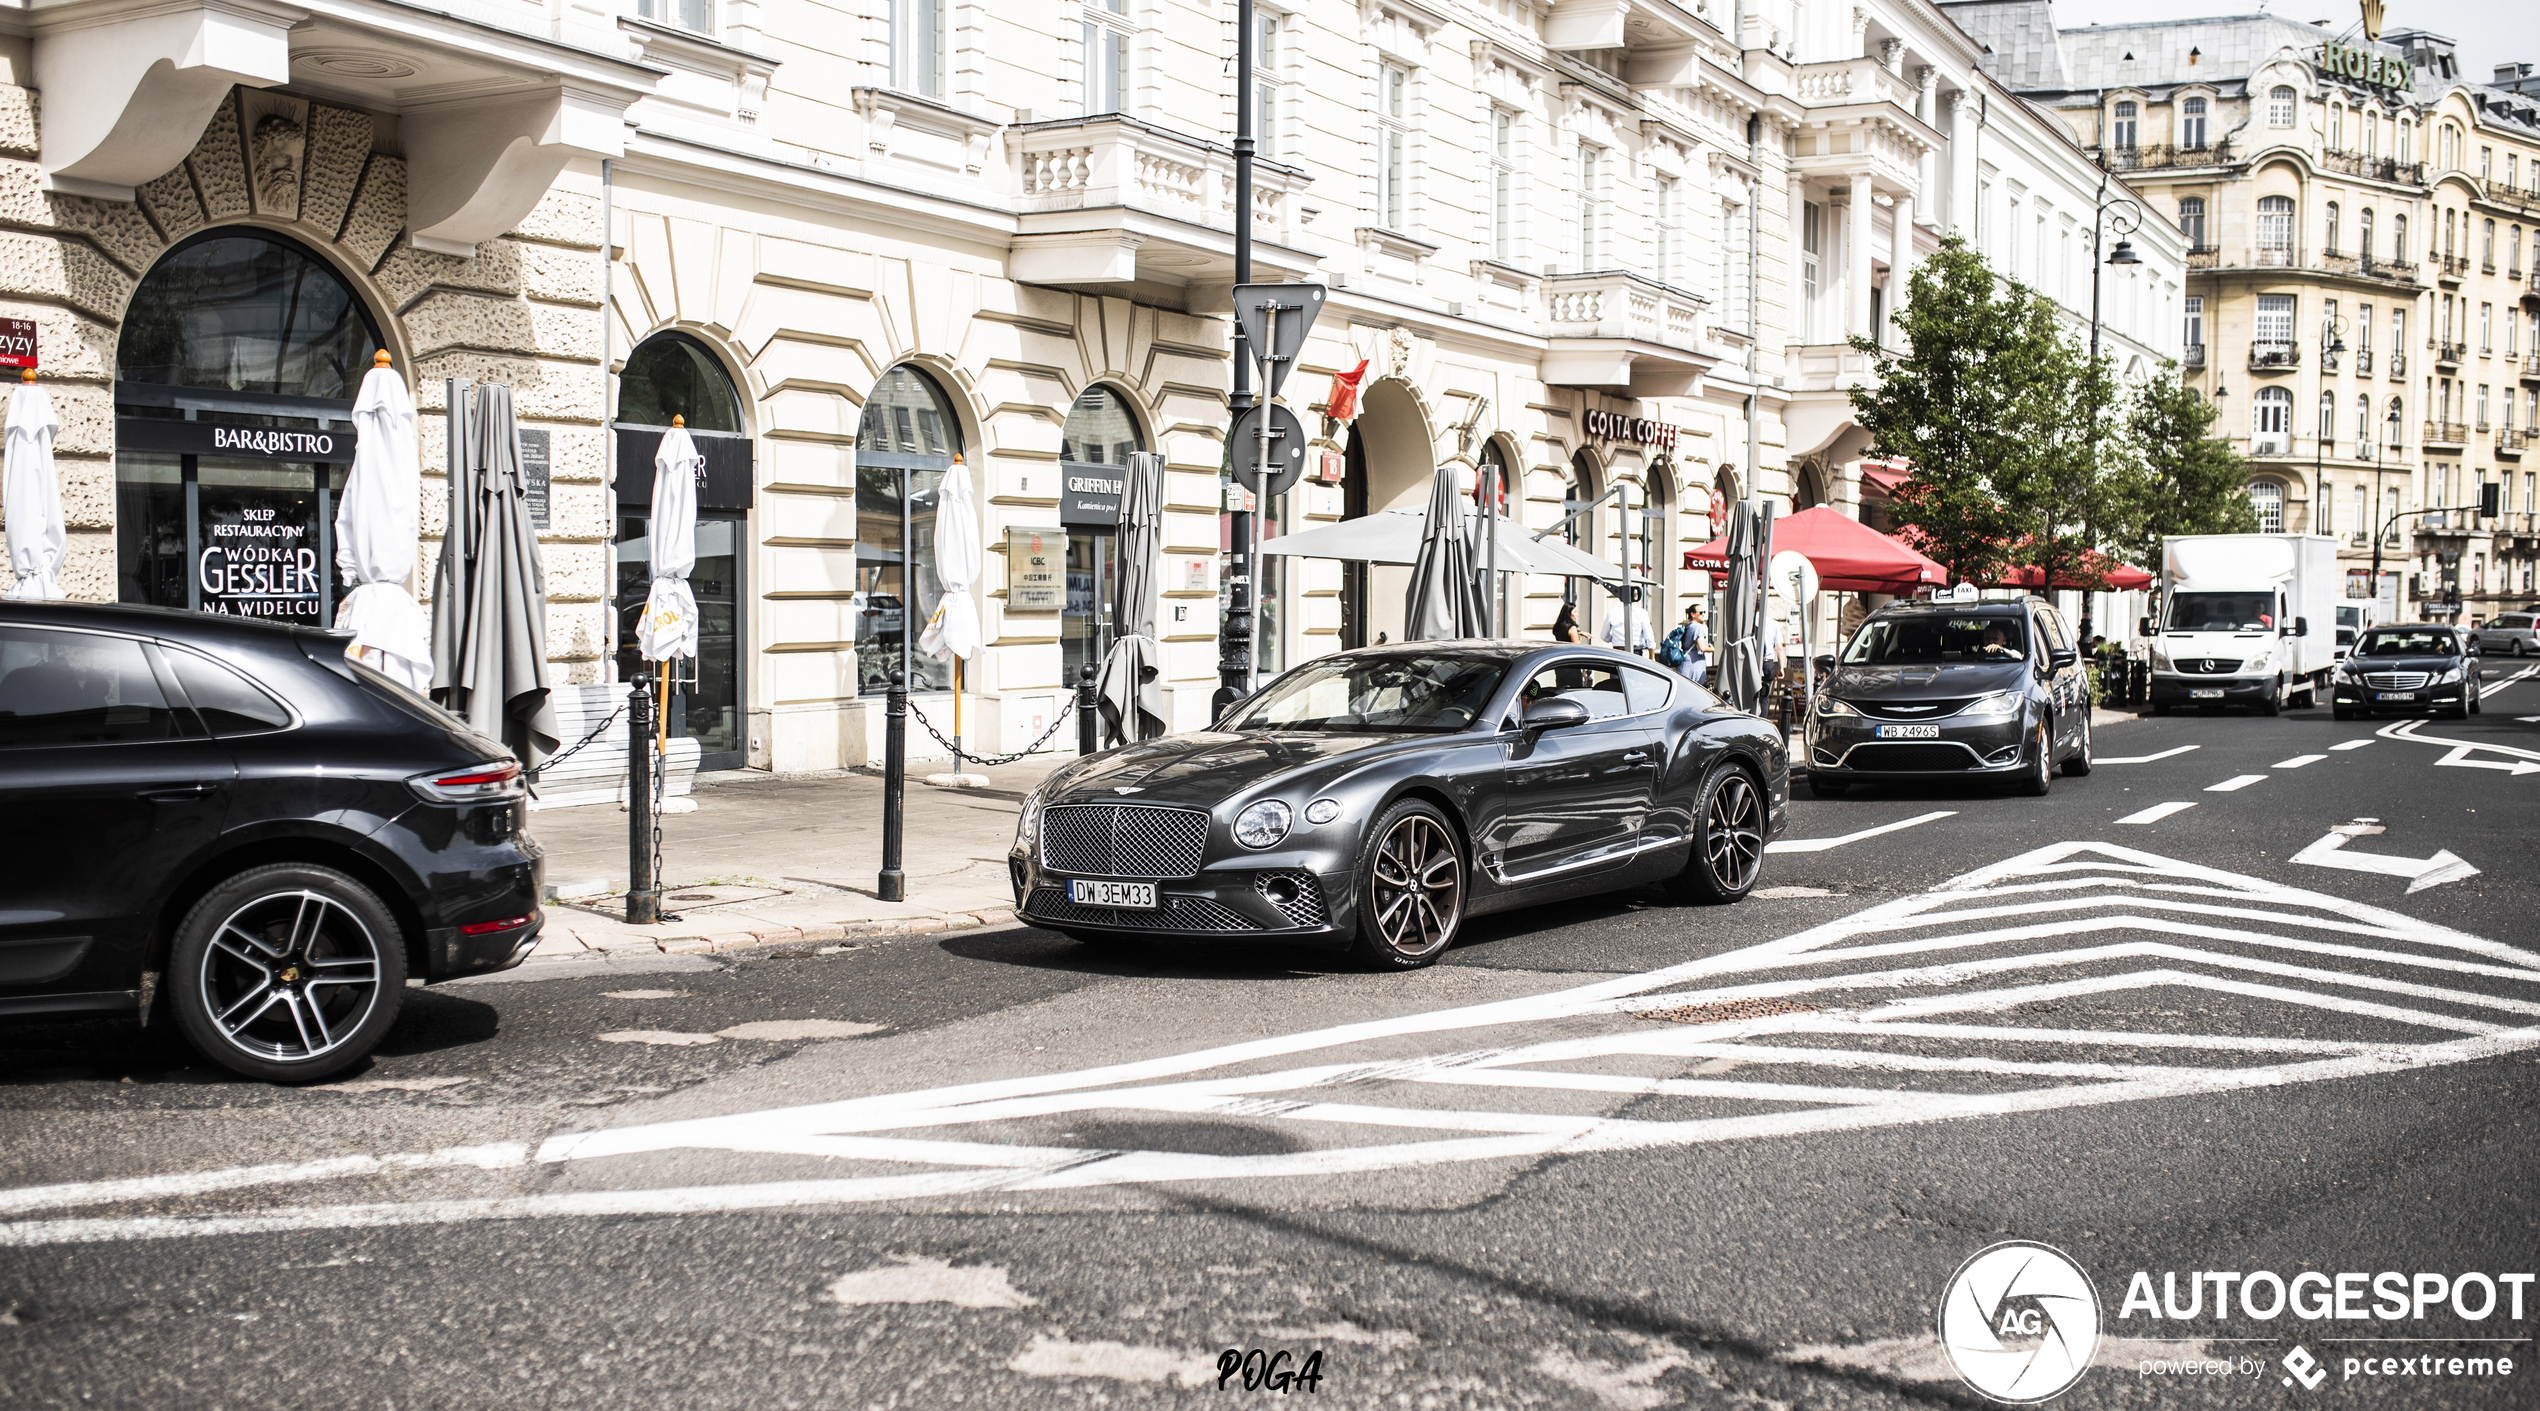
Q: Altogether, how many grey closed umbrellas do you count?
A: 4